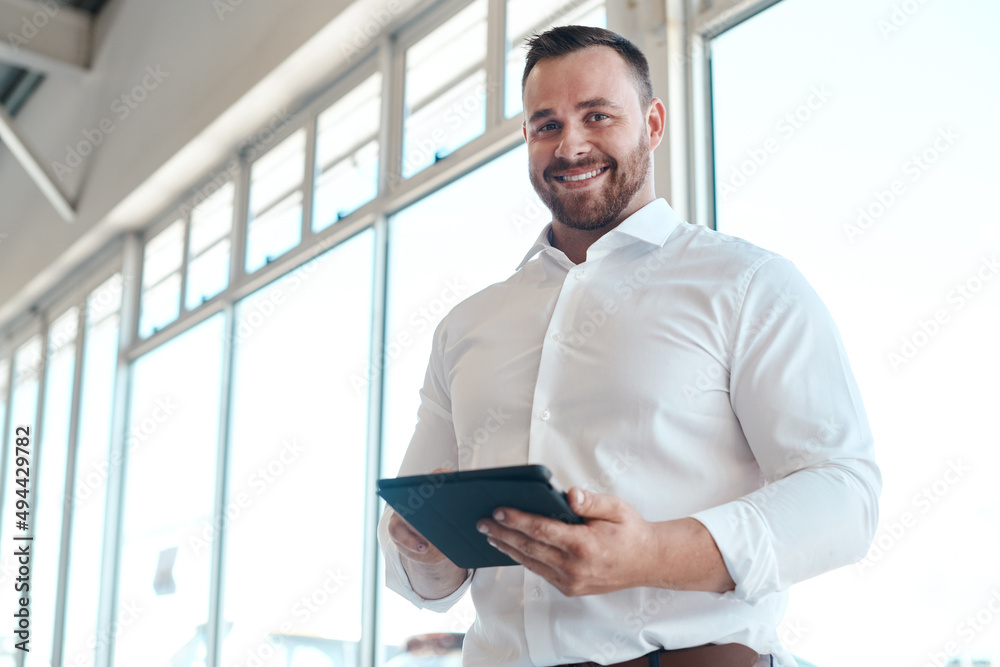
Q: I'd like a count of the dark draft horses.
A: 0